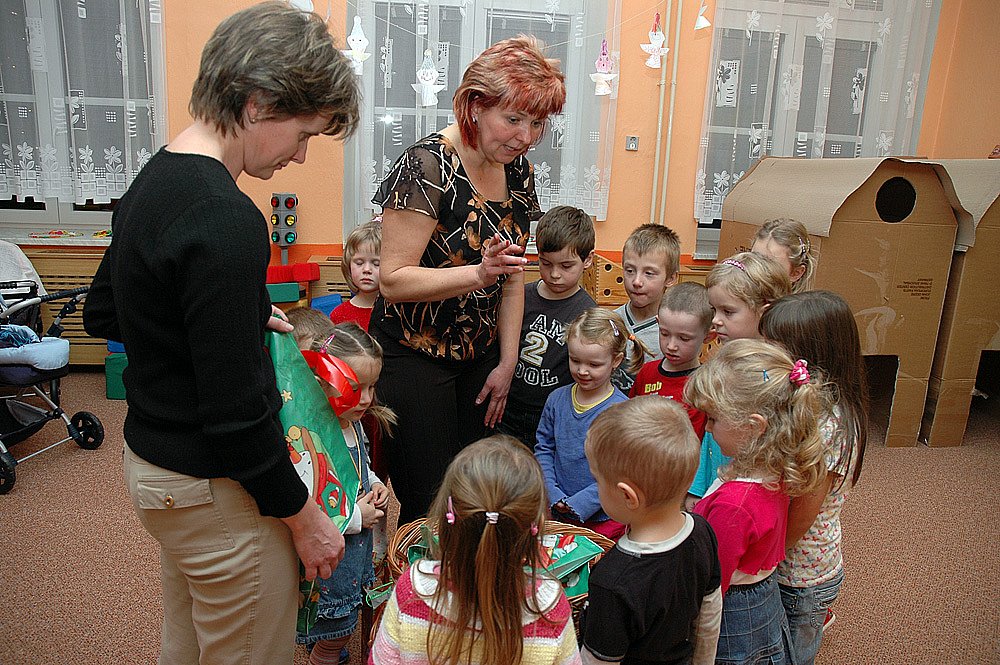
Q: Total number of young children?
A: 13